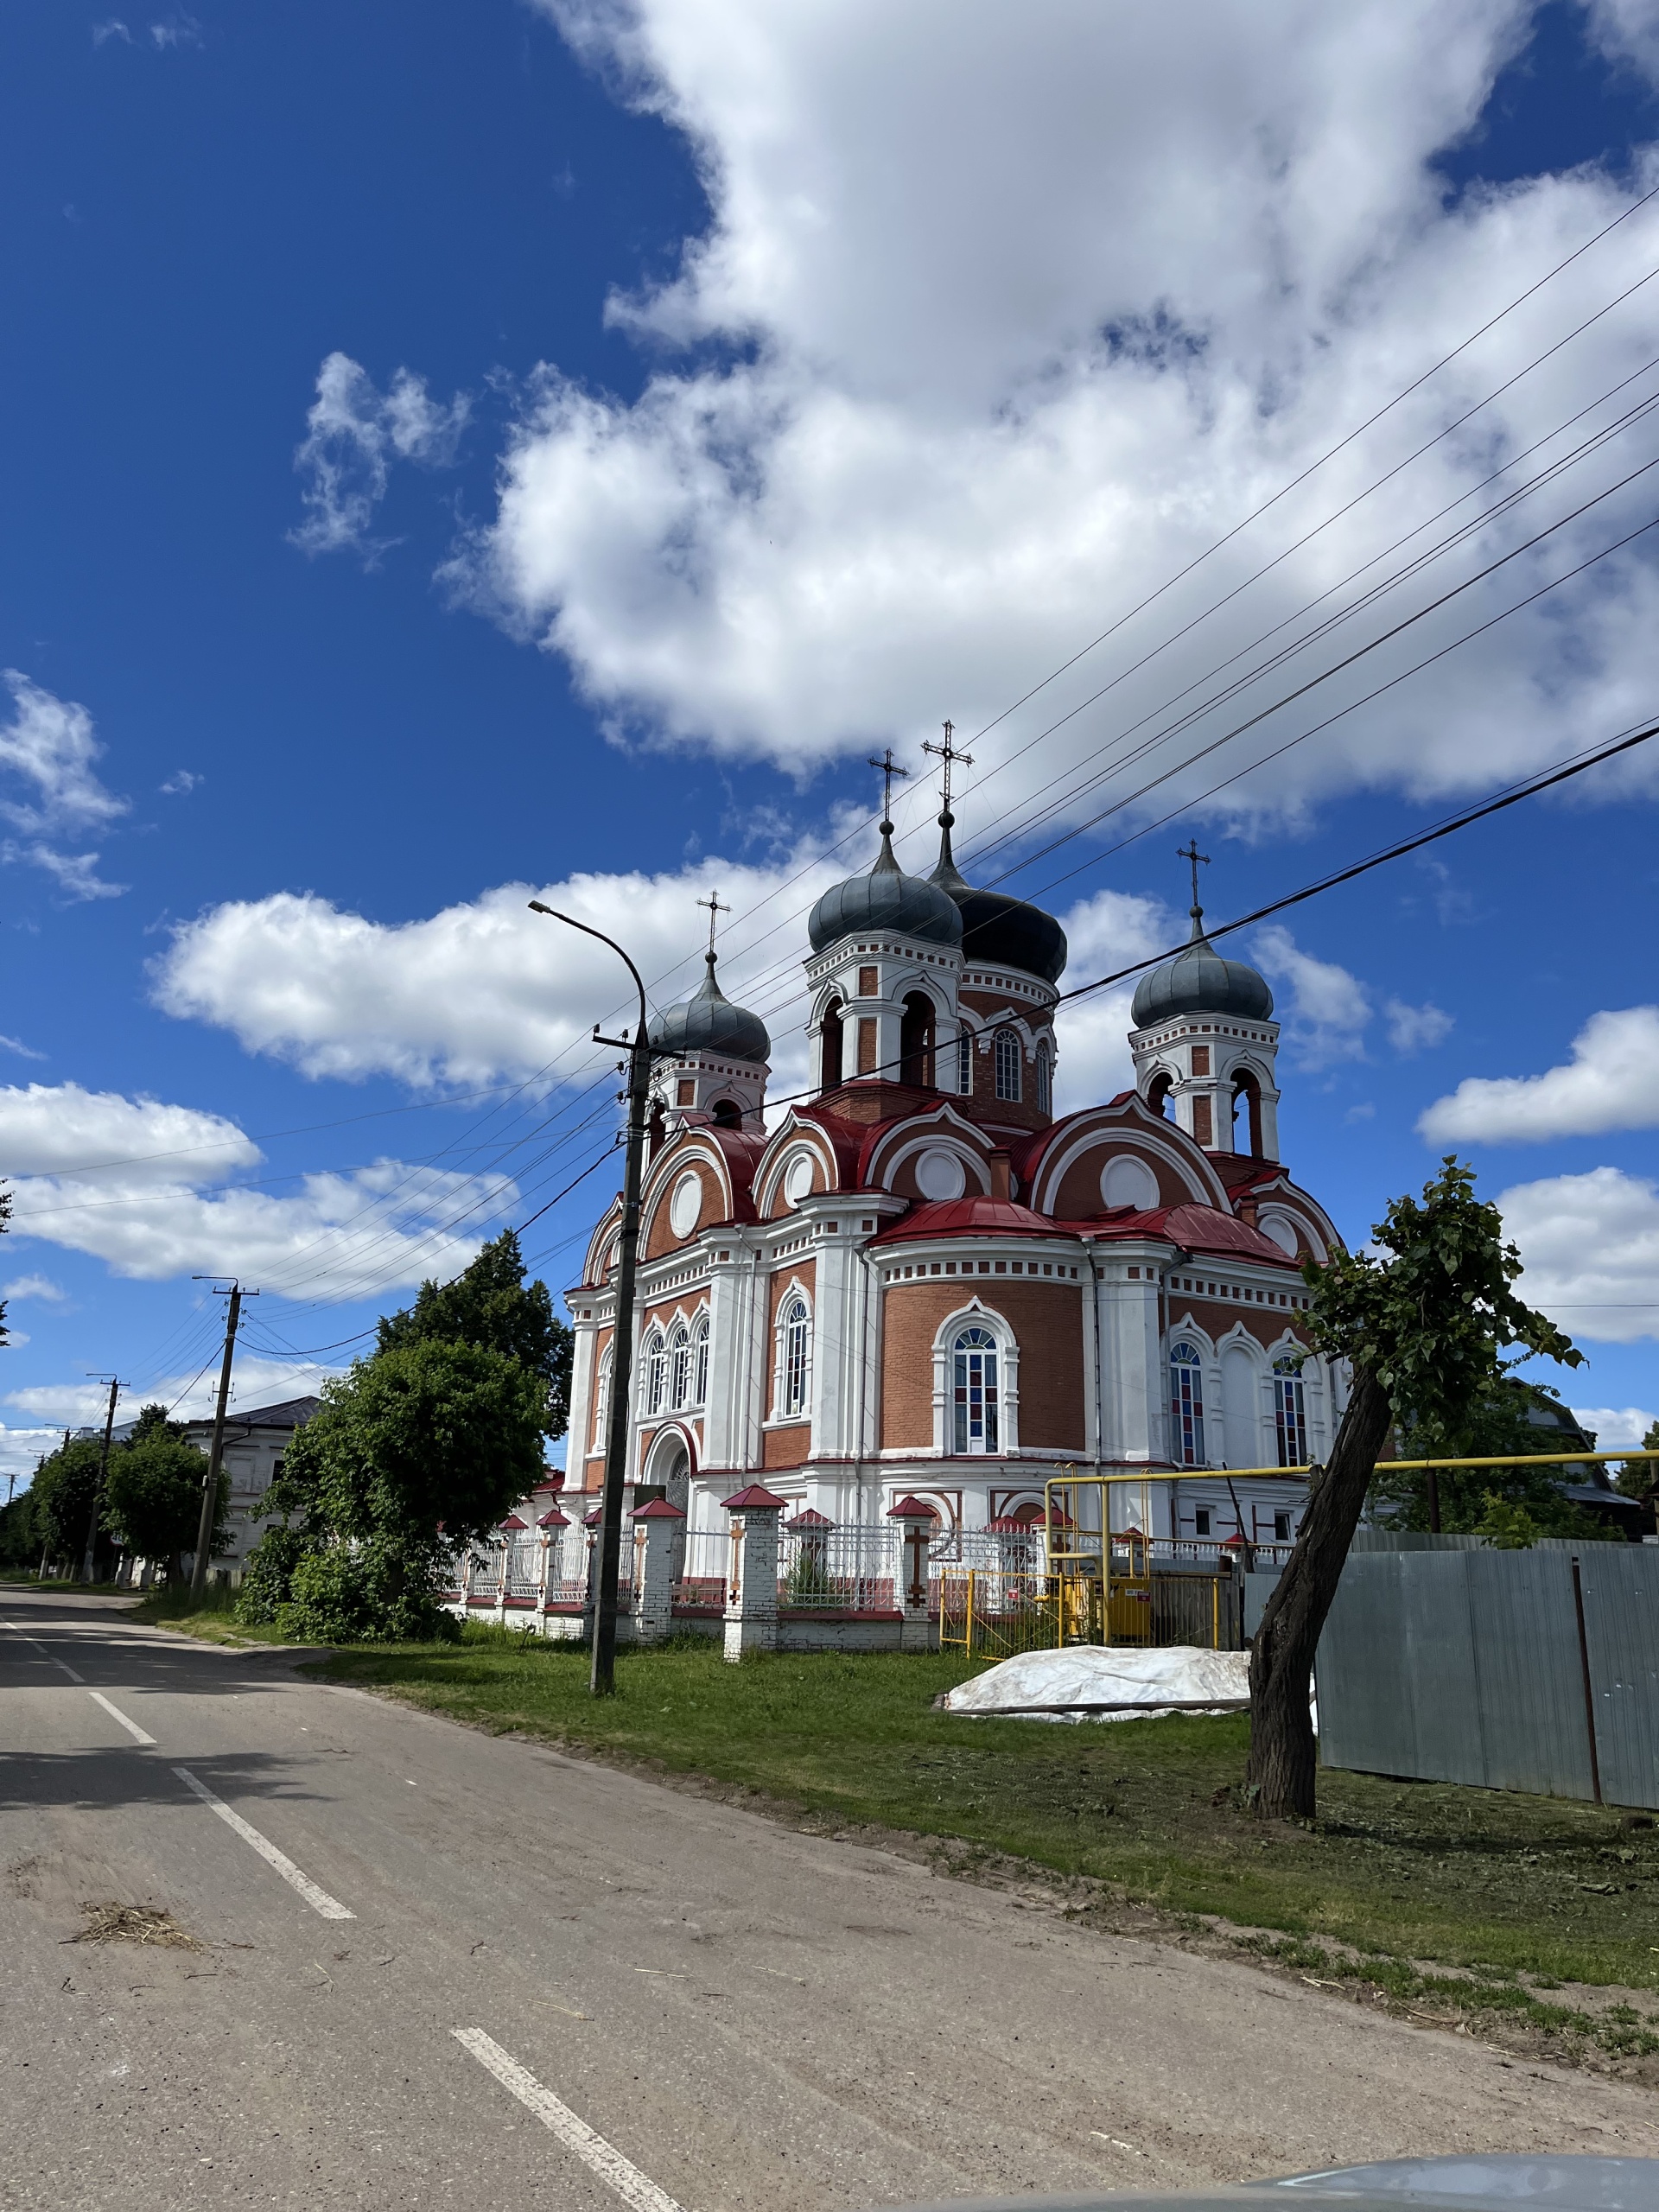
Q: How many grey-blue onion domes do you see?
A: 3